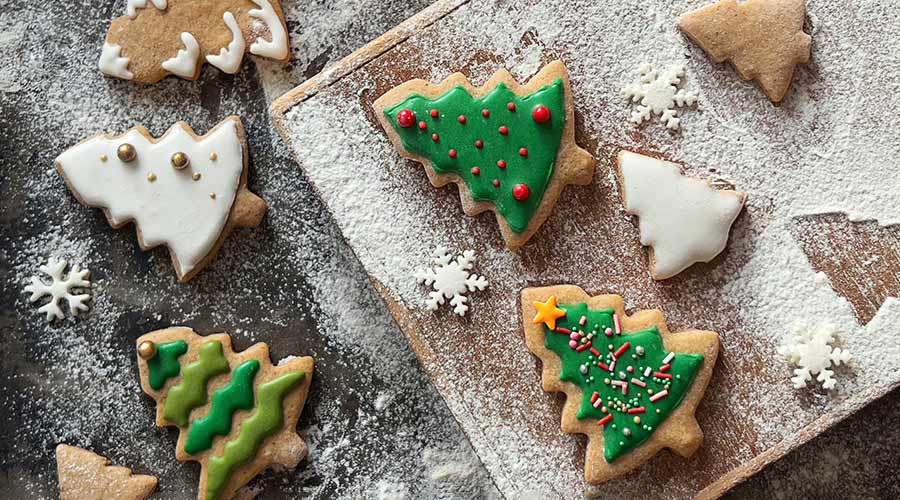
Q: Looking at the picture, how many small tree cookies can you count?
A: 3